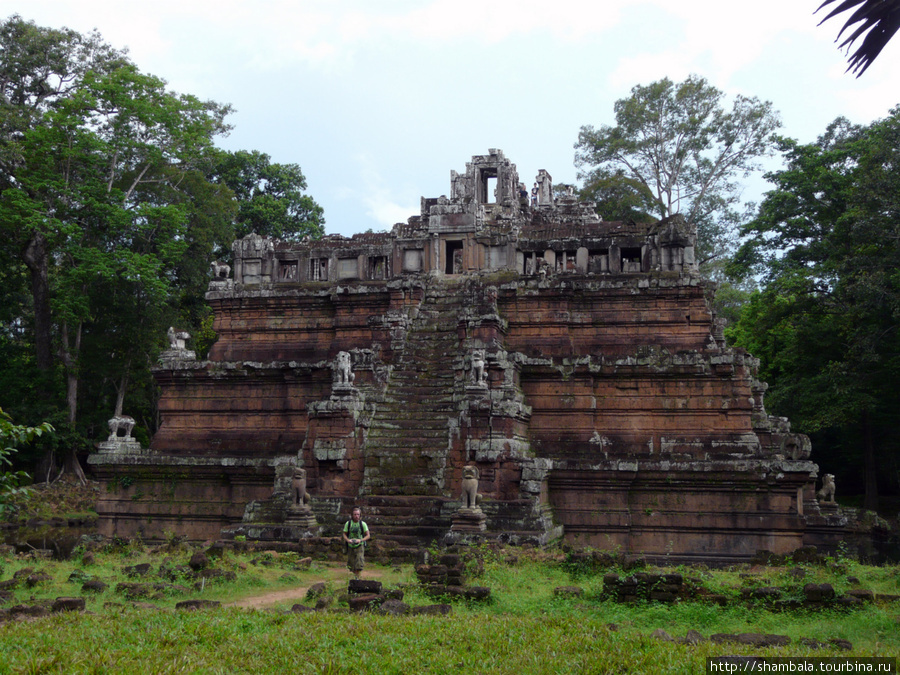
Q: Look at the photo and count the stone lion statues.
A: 5